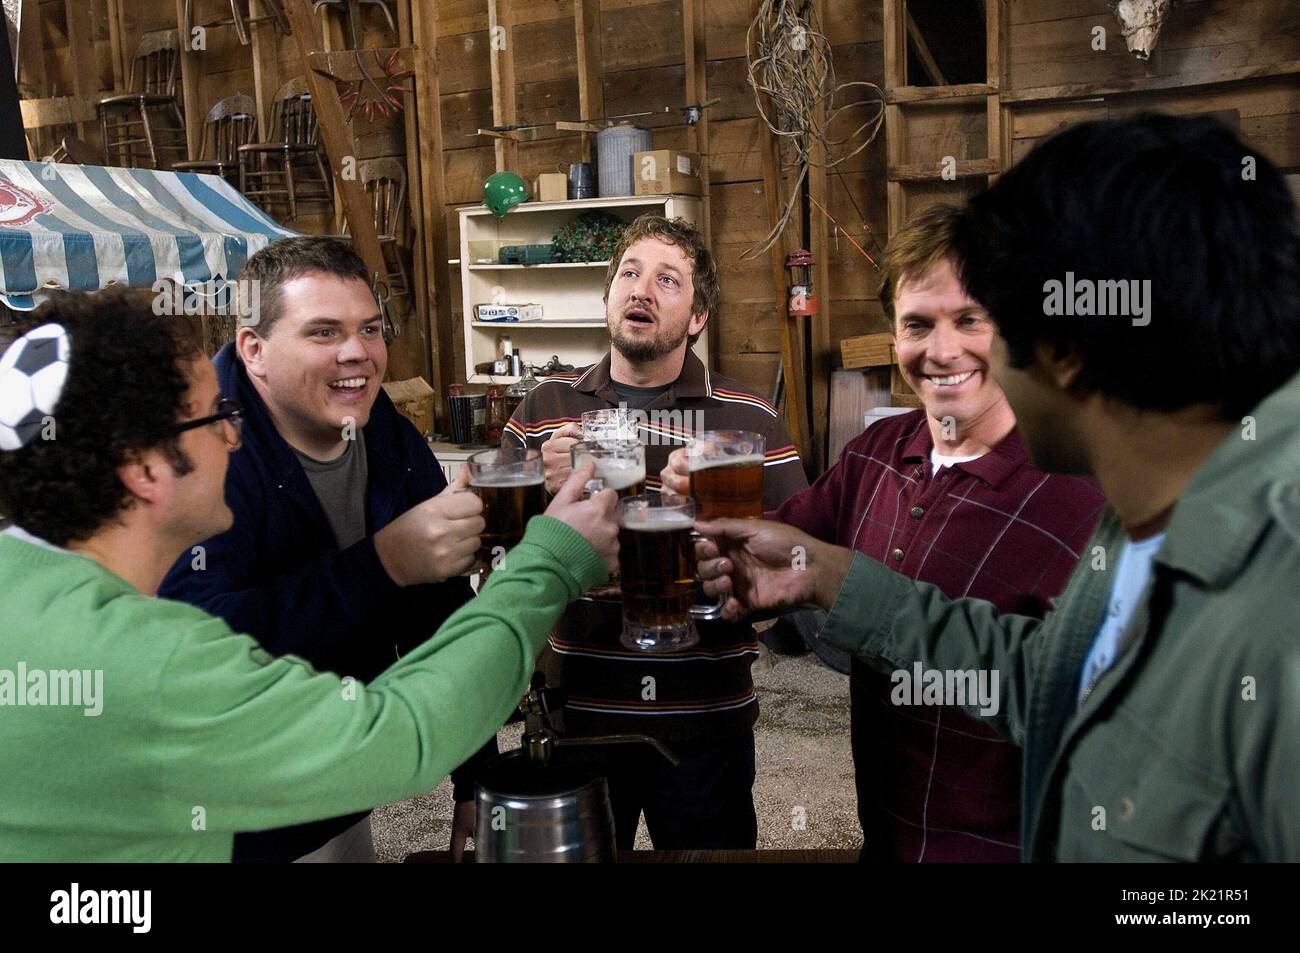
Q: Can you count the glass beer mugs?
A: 5